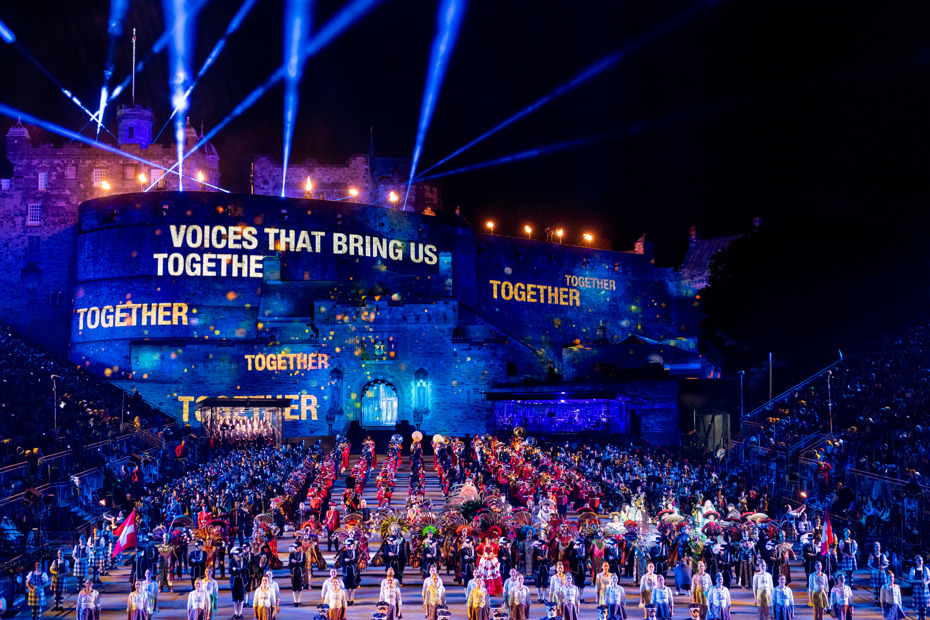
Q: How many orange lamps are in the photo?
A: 10